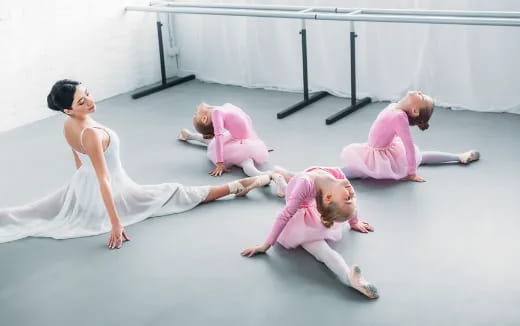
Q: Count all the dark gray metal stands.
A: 3